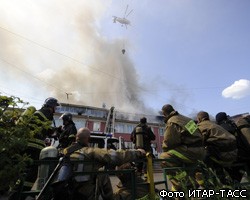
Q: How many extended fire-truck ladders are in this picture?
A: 1